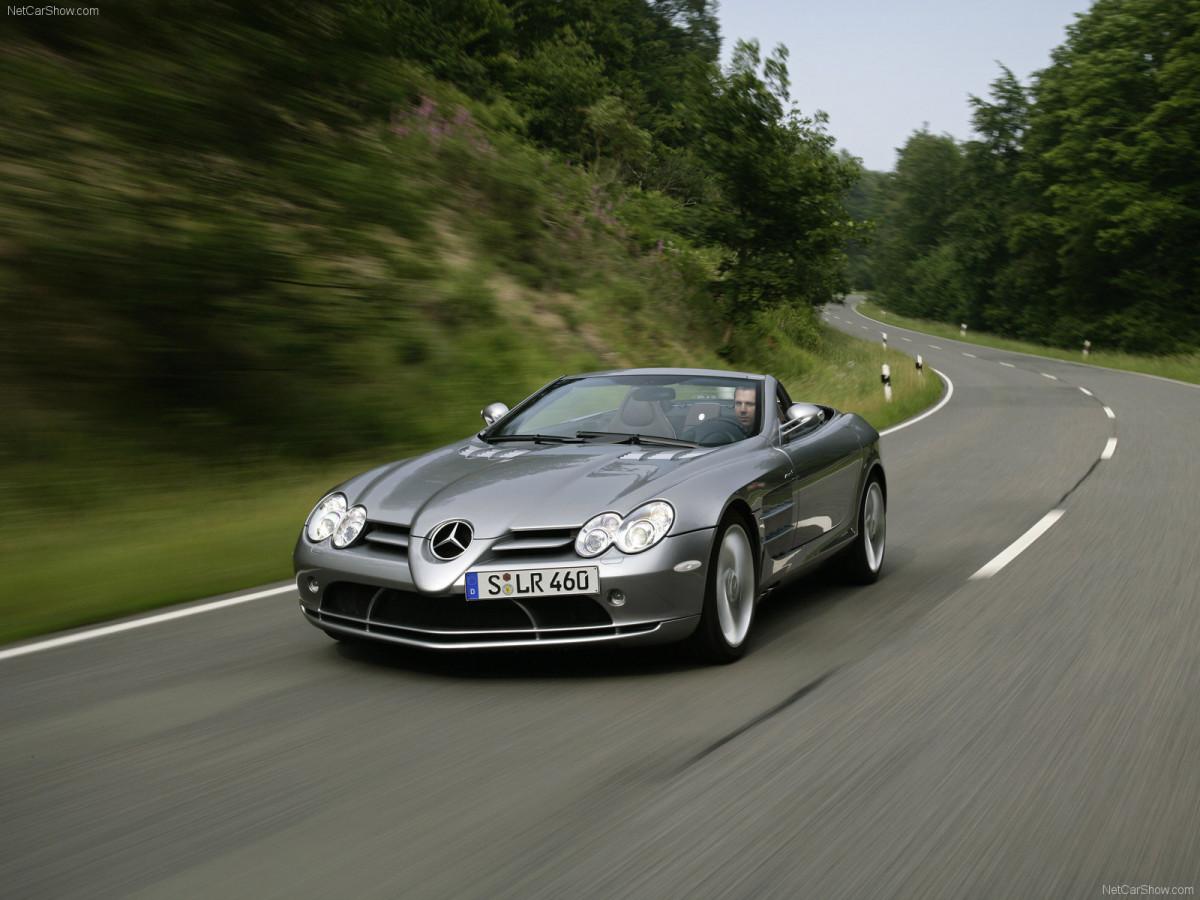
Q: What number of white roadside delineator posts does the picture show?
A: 5